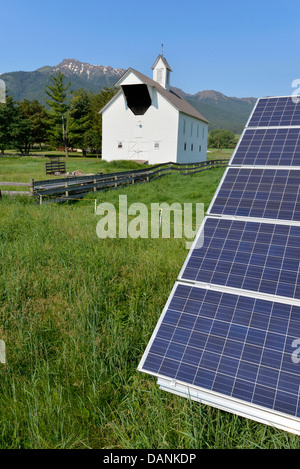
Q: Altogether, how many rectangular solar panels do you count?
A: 5